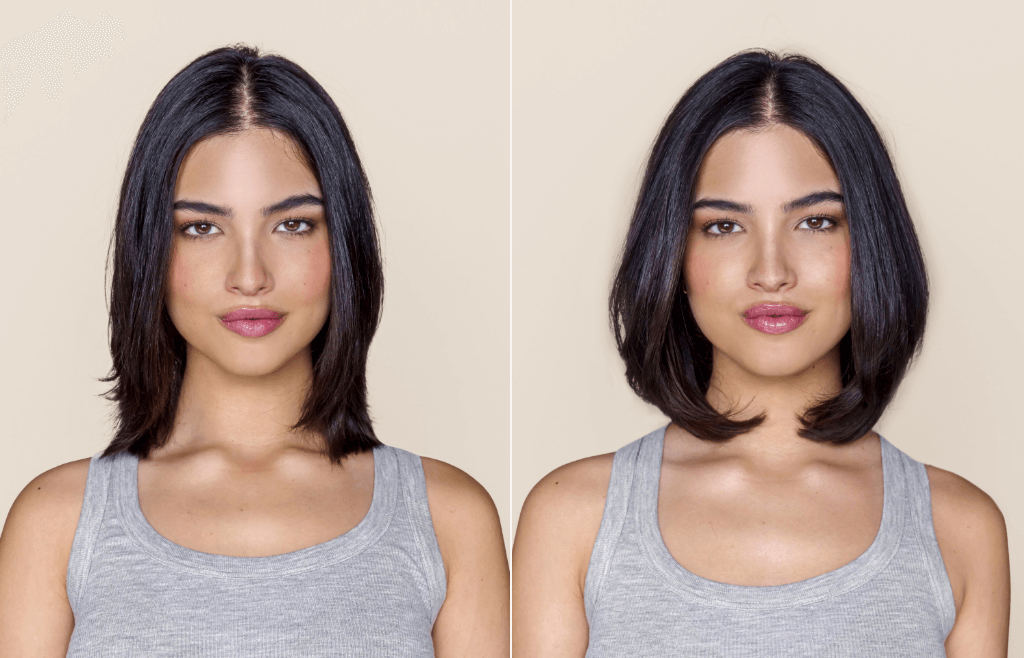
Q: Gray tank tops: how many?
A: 2